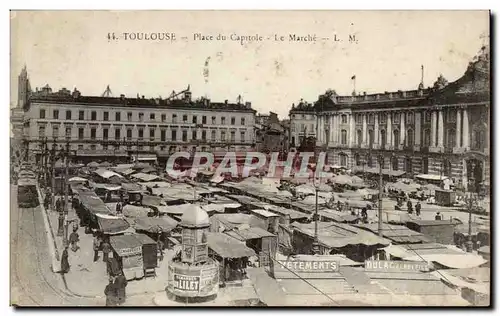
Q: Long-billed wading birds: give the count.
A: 0